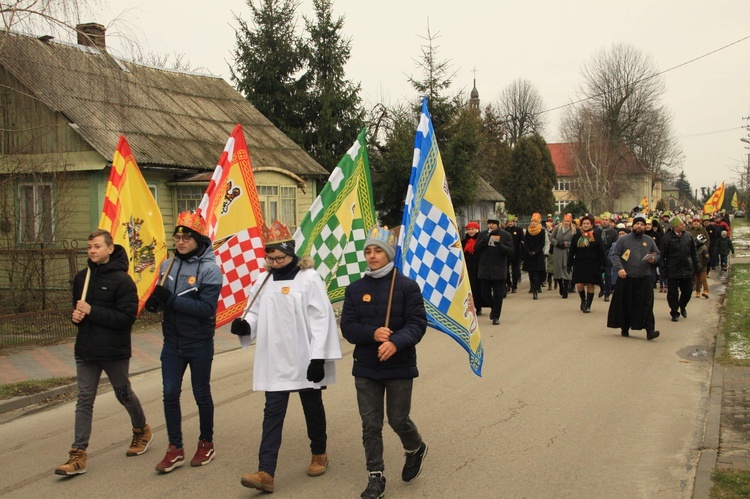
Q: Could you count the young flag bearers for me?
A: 4